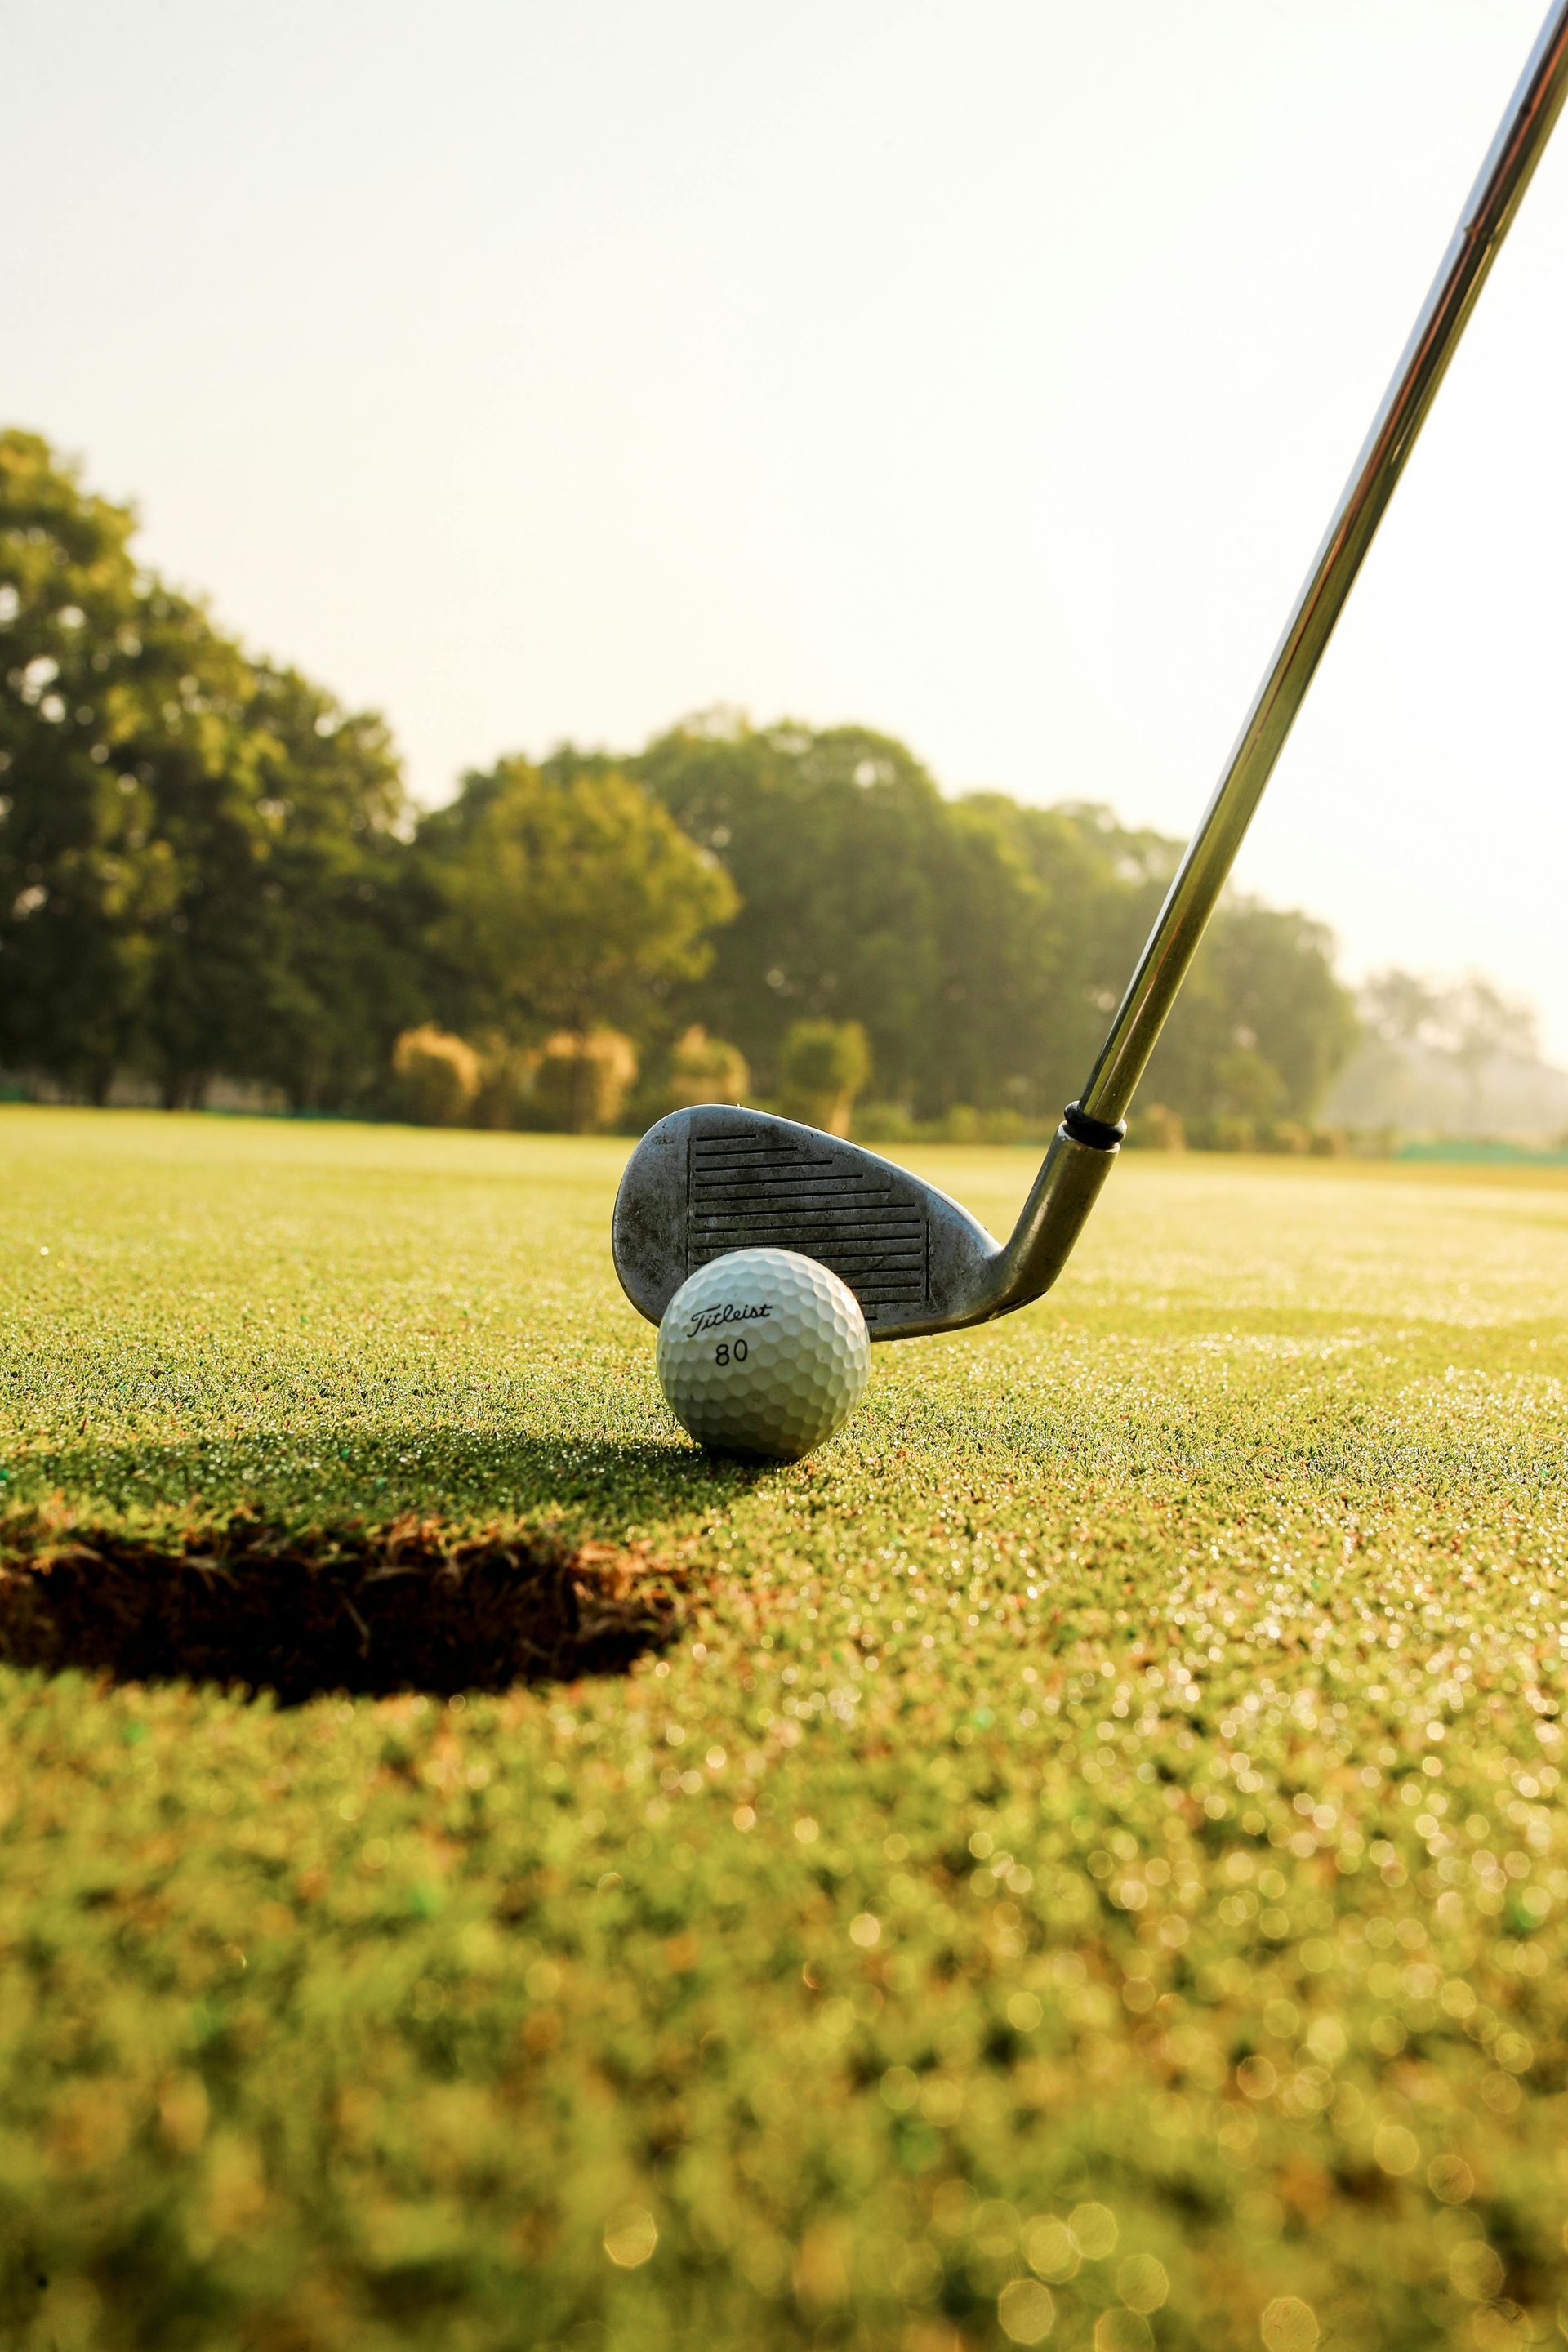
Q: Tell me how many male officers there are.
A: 0